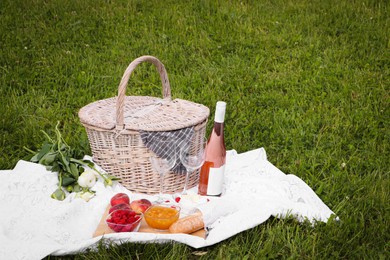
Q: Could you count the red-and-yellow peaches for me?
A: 3